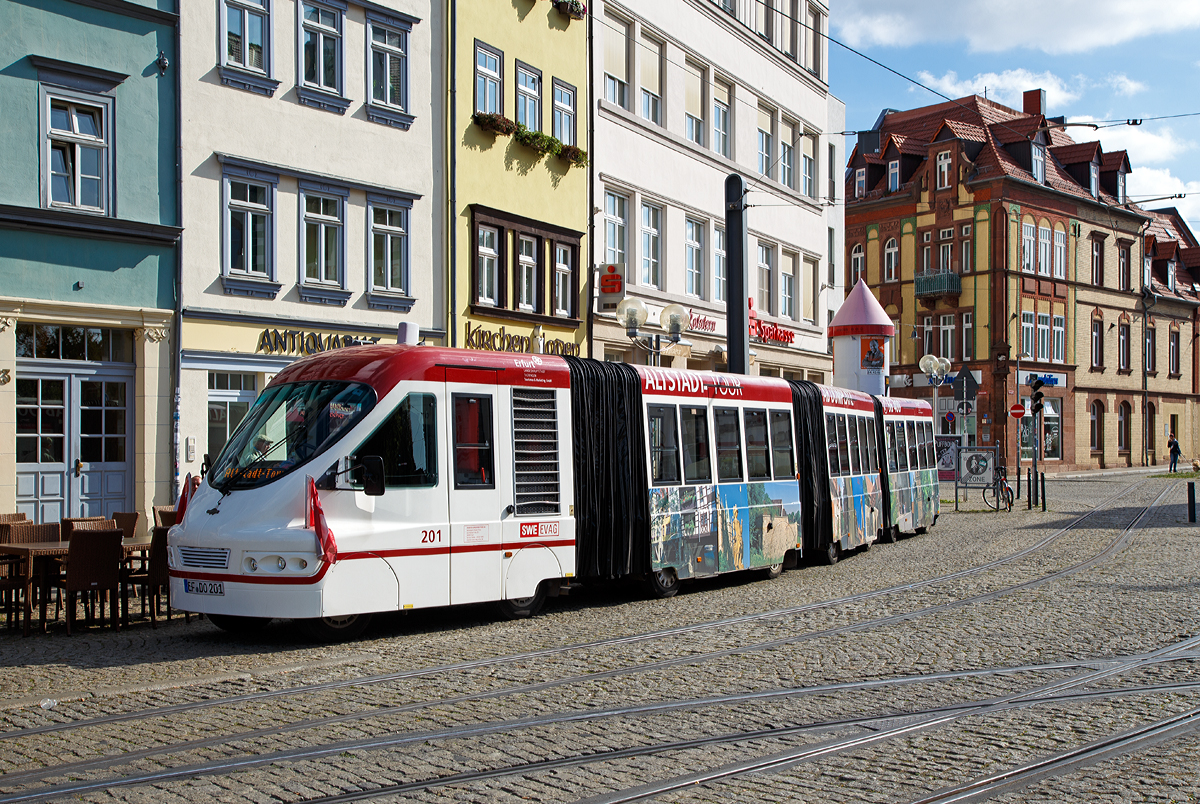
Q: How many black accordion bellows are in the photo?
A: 3